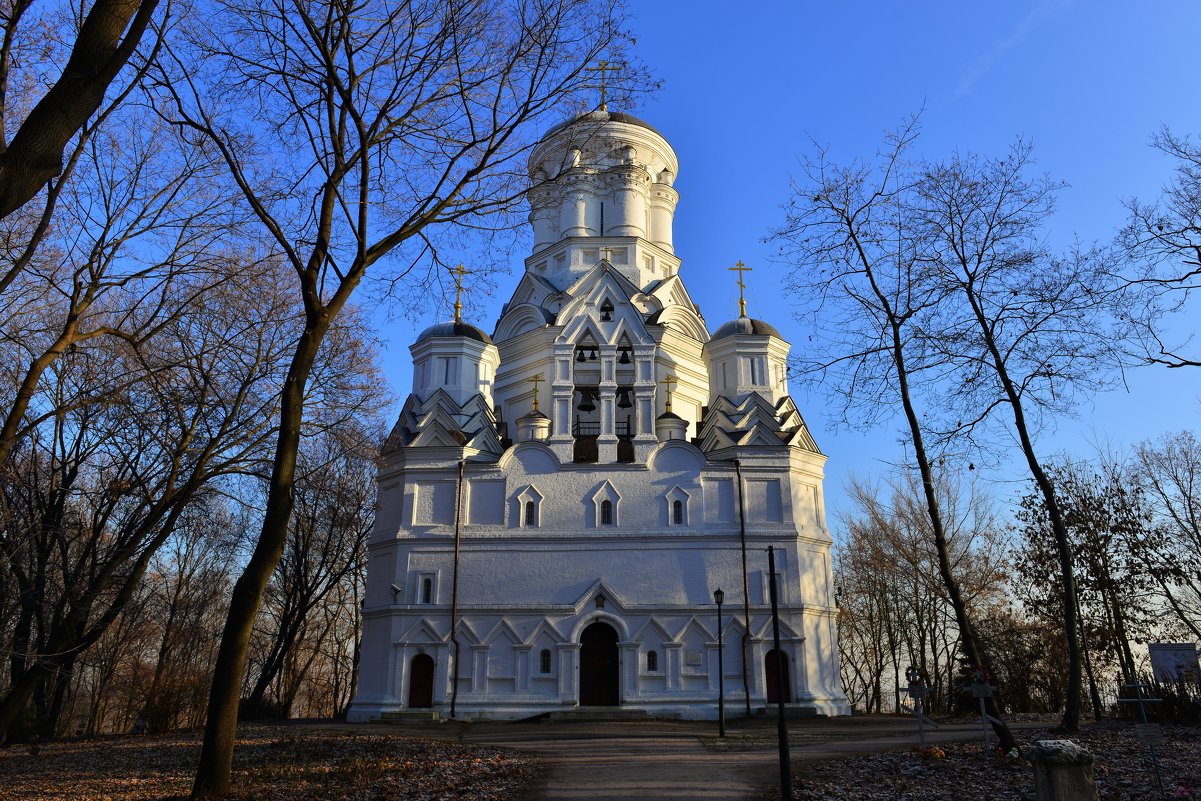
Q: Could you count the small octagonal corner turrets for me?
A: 2